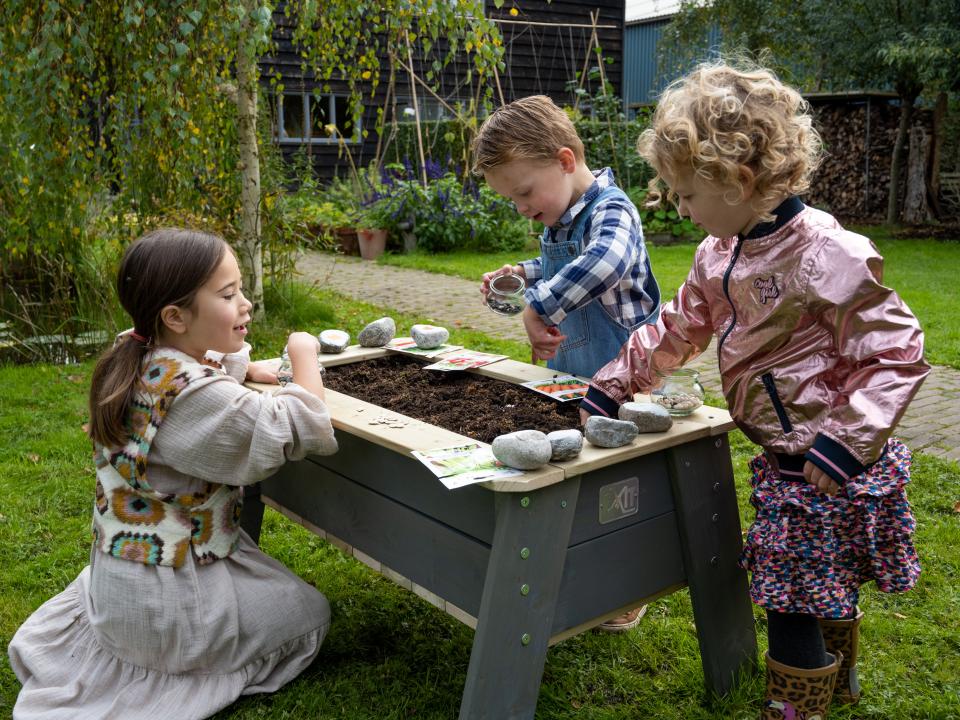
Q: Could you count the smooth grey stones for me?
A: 7